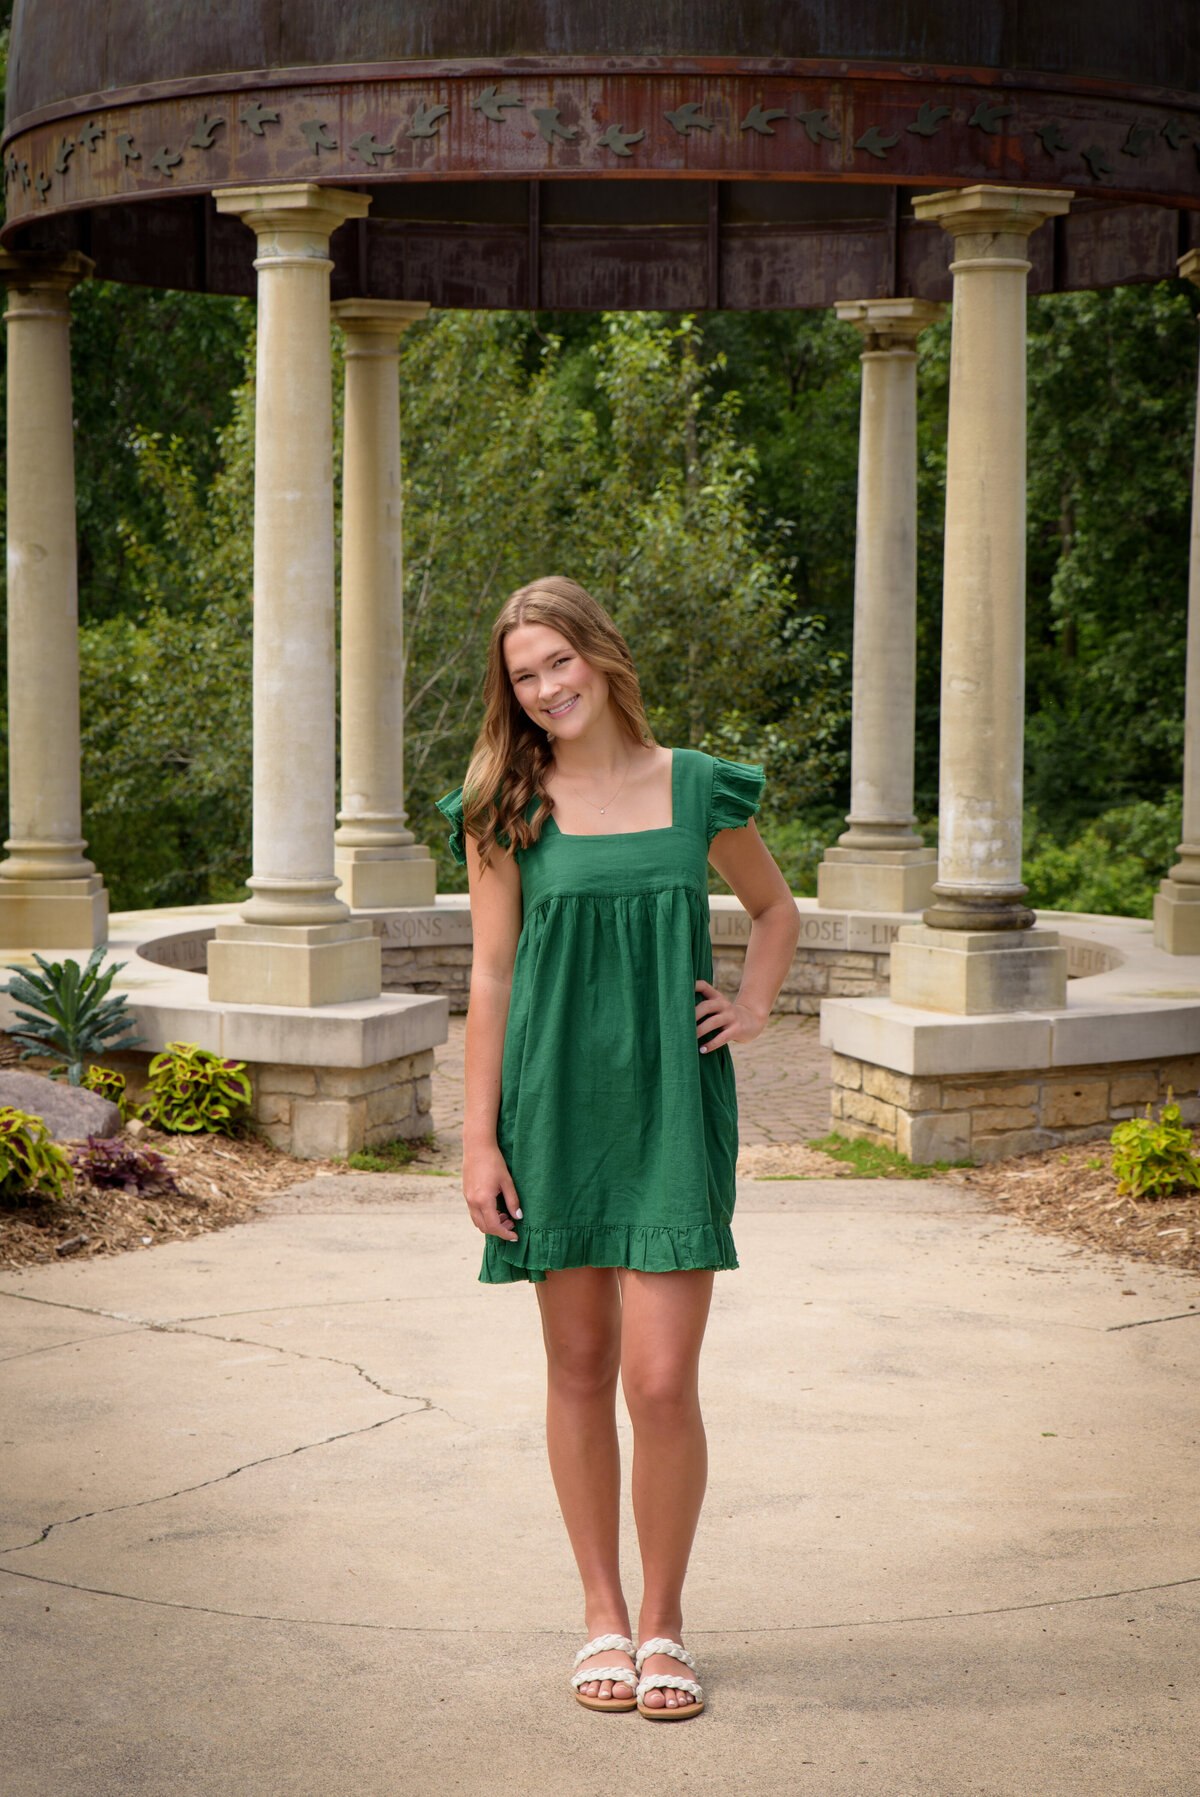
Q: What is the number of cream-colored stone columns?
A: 6